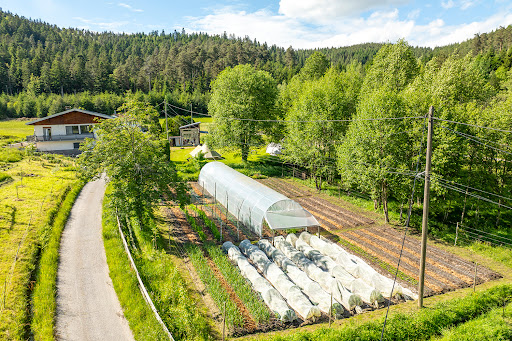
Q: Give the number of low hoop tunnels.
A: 6